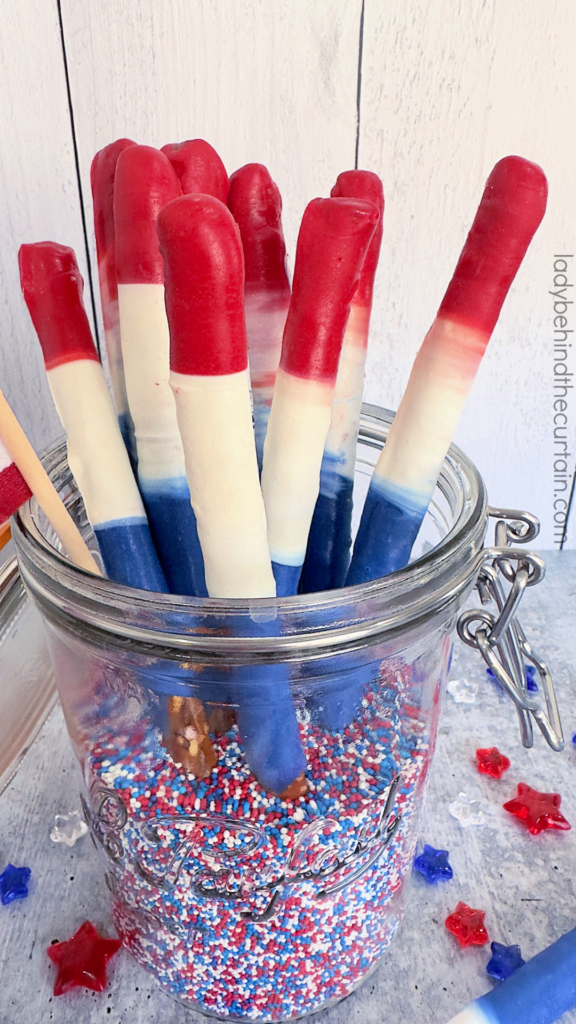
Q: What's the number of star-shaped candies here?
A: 11